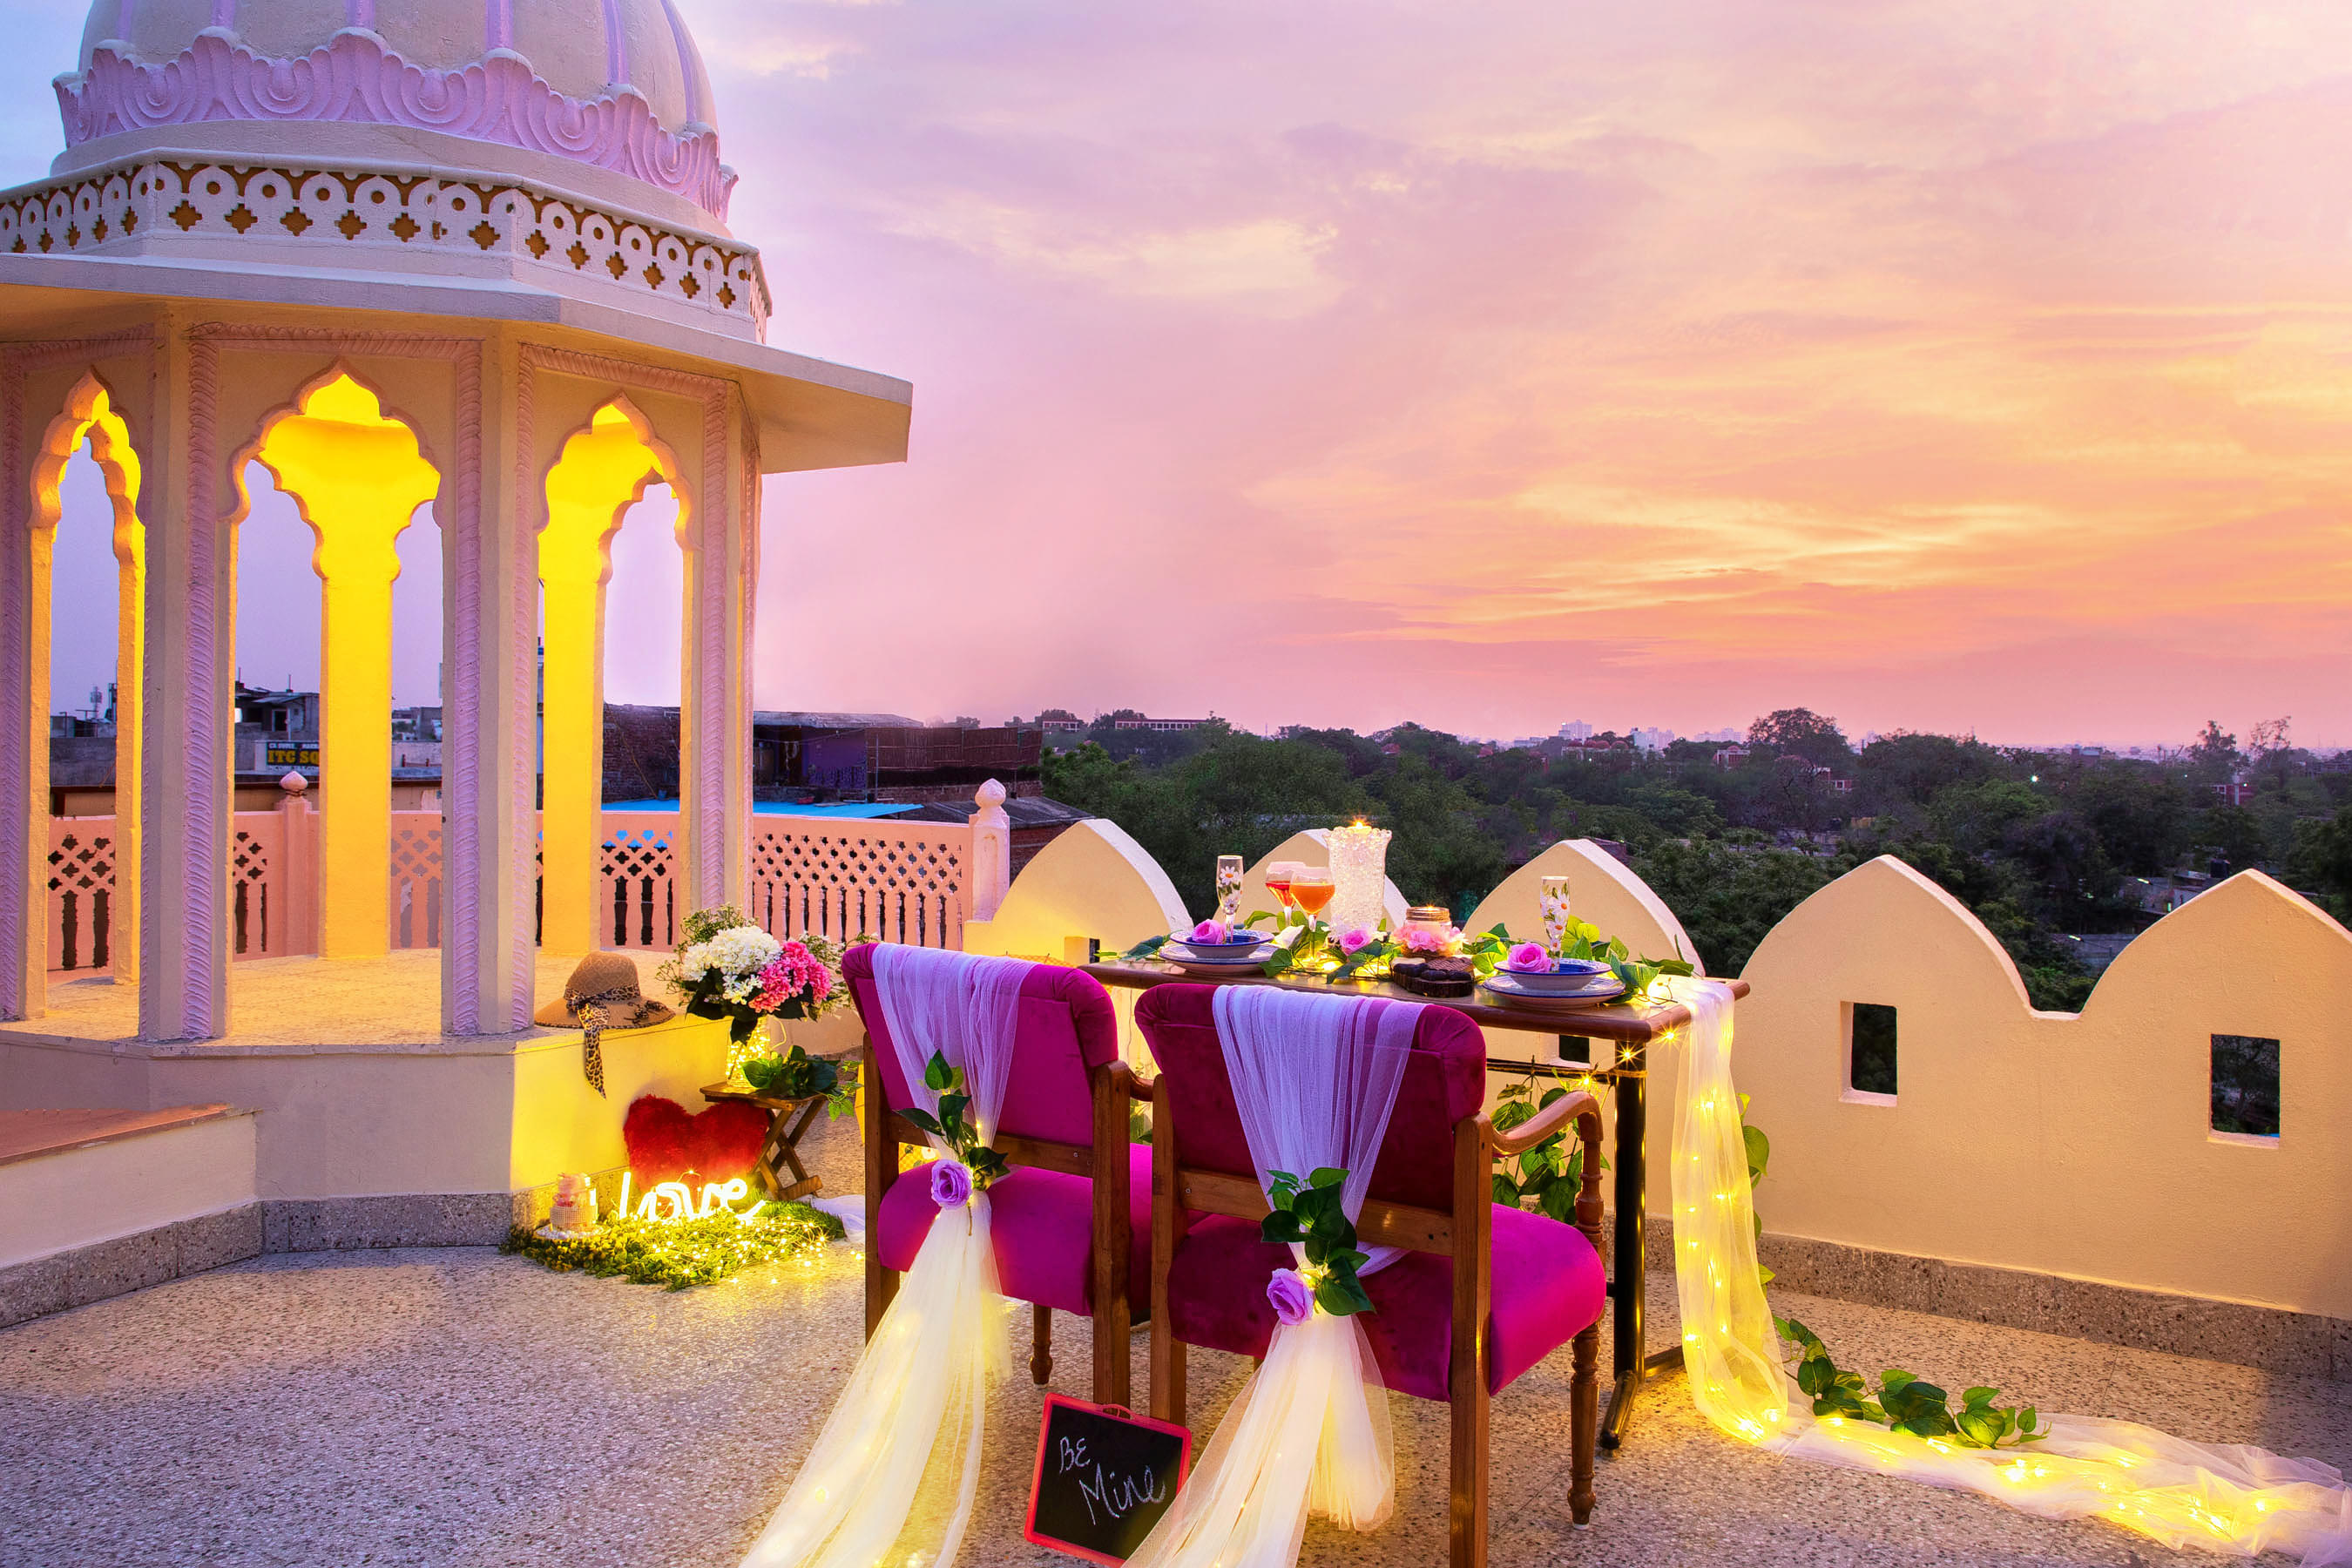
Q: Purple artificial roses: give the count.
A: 2